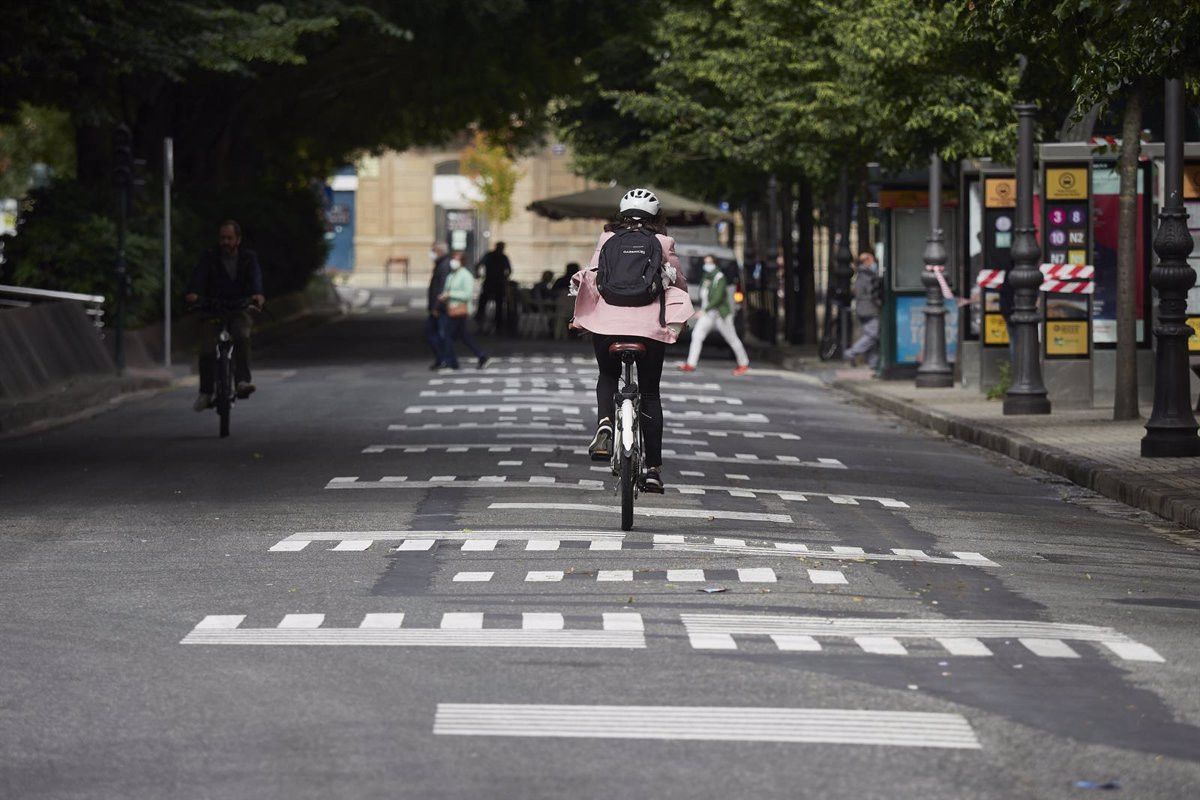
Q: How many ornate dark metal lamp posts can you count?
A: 3